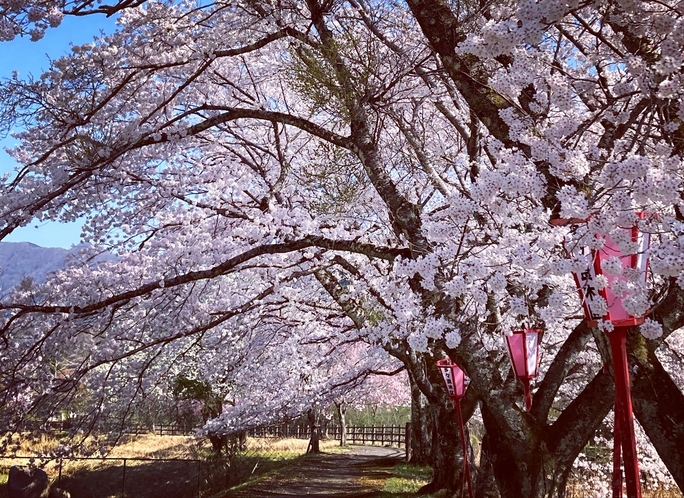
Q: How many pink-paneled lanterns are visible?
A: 3